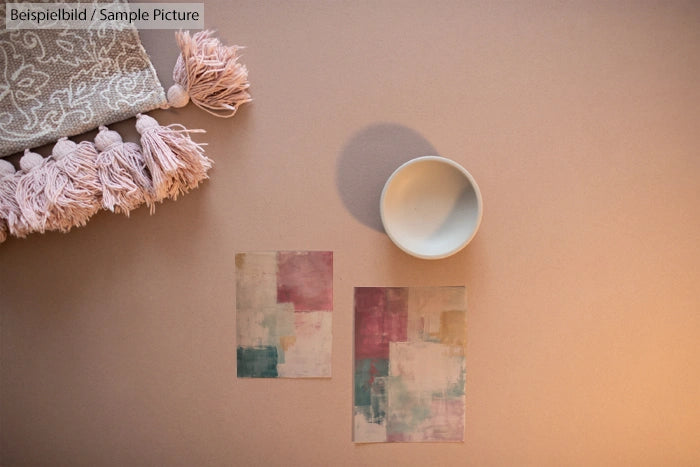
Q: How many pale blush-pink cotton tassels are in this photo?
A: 6